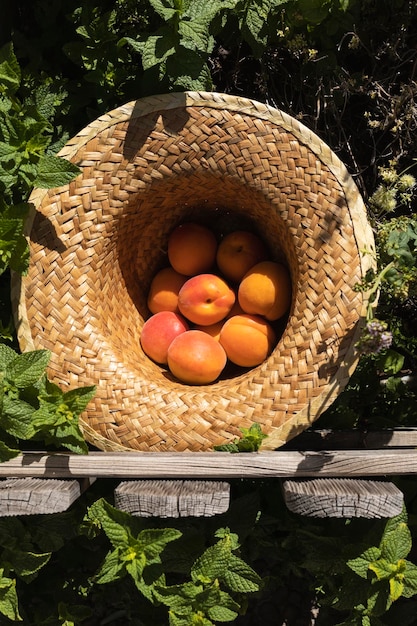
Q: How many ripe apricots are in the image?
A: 9